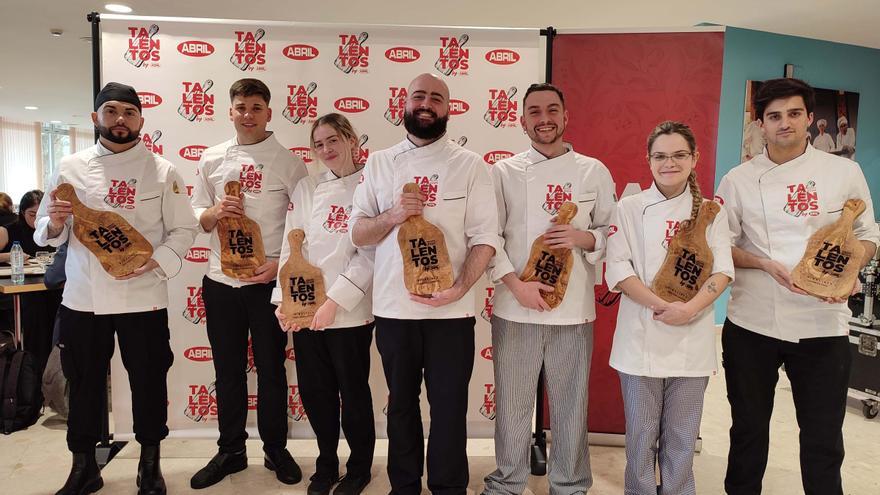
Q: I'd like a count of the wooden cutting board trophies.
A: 7